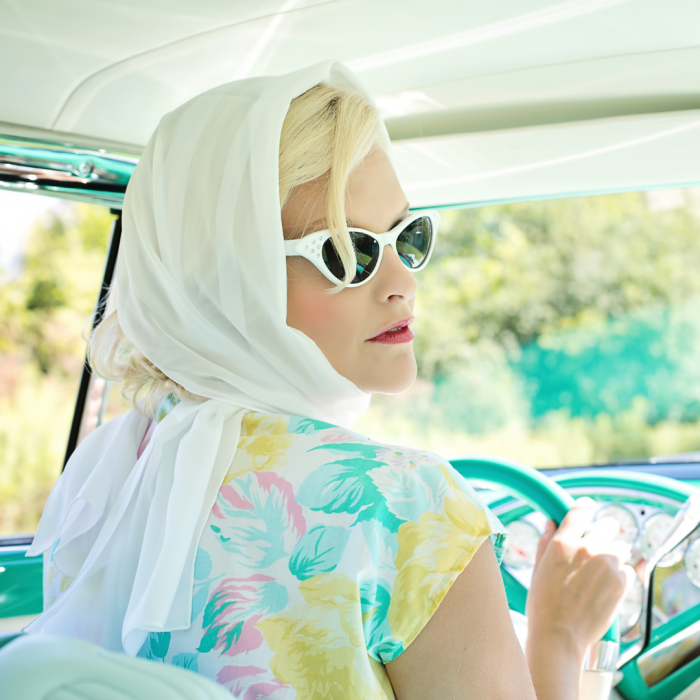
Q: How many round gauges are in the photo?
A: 5